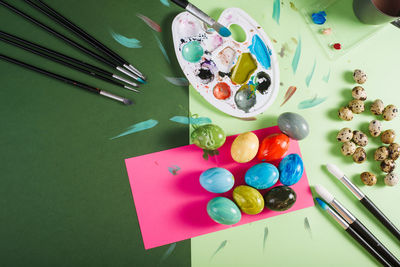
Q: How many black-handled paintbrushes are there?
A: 10